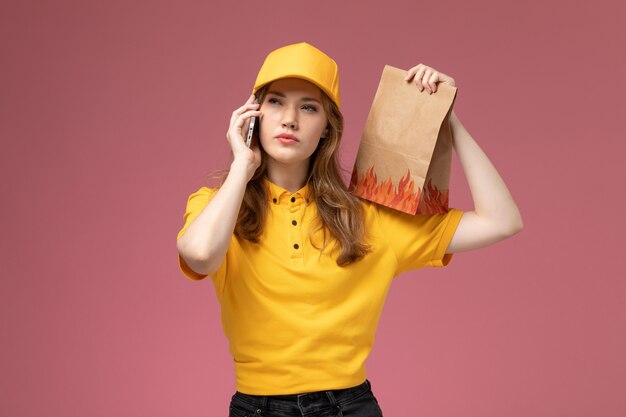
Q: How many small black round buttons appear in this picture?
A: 5